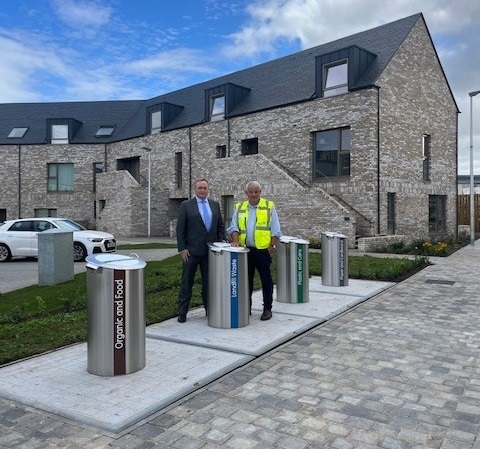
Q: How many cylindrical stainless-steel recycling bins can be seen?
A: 4